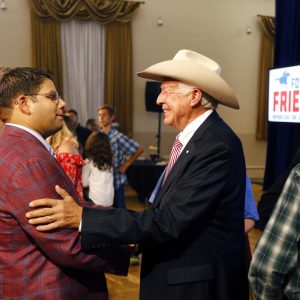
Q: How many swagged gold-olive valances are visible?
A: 2